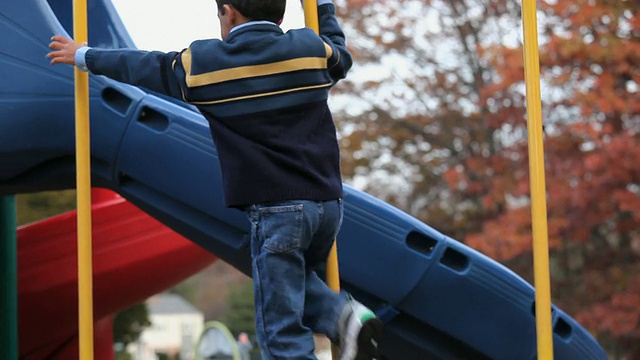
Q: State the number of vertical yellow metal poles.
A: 3